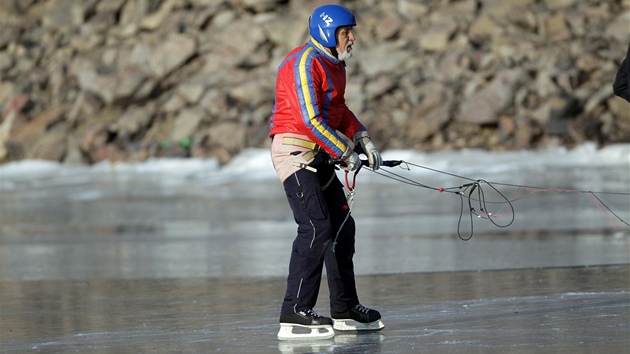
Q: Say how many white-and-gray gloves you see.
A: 2